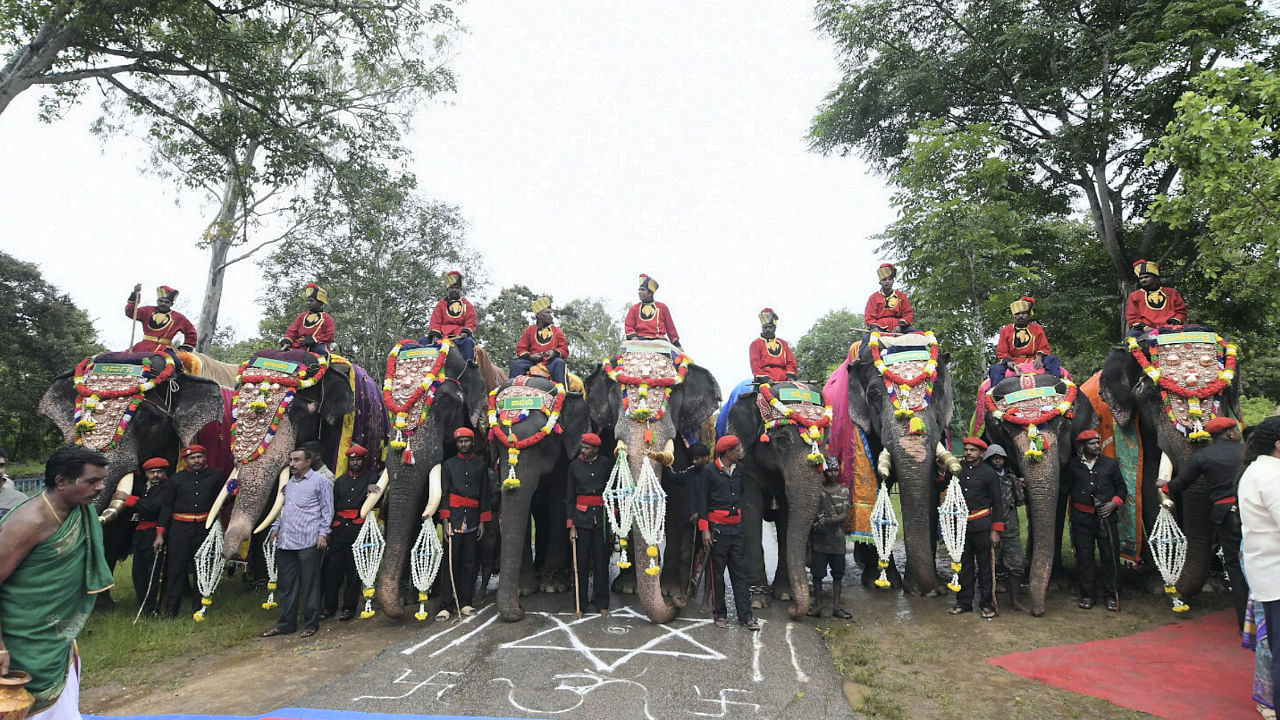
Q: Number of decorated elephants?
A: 9